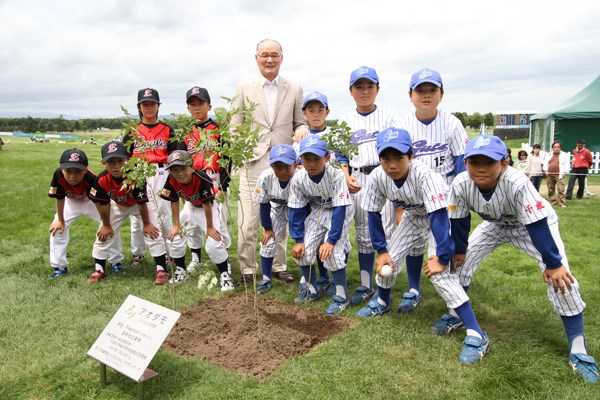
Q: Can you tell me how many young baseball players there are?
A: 12